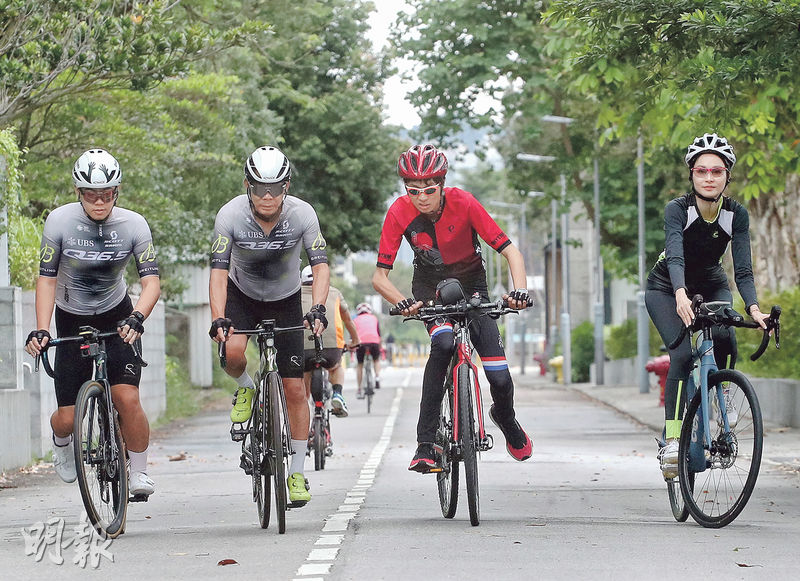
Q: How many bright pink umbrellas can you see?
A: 0